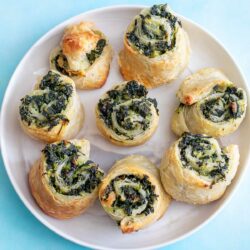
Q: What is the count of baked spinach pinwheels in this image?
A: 8